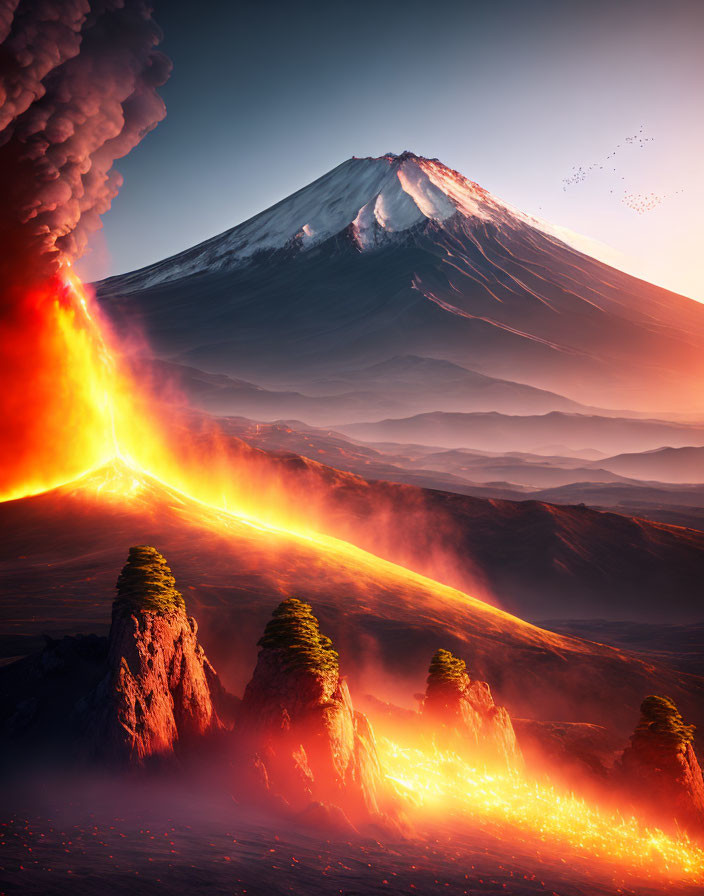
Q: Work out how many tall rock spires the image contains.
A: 4